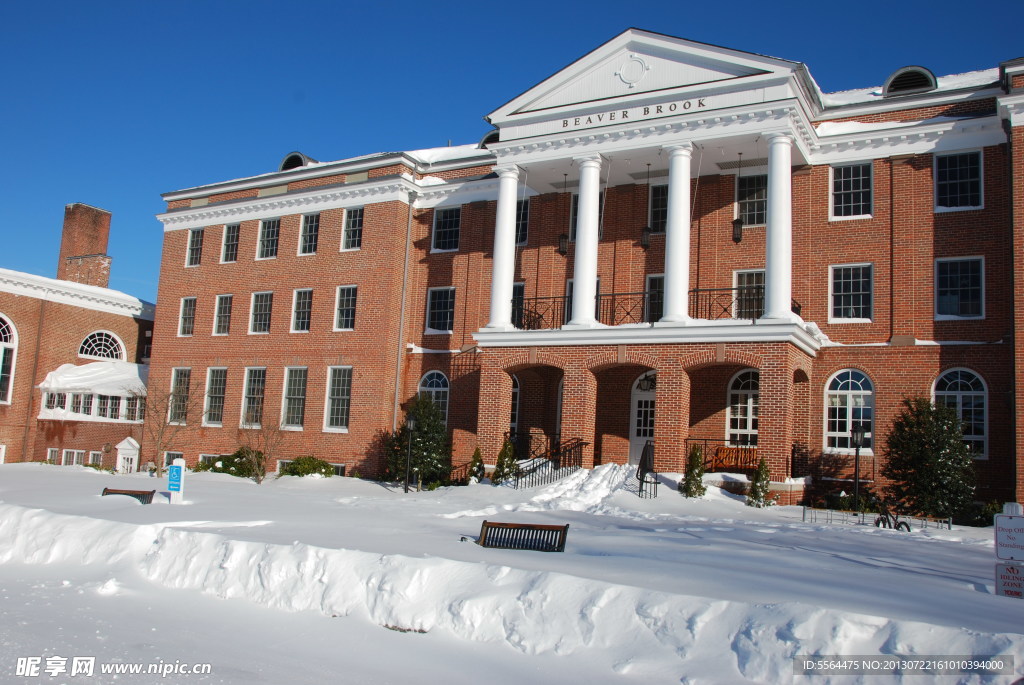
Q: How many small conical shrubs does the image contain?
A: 4